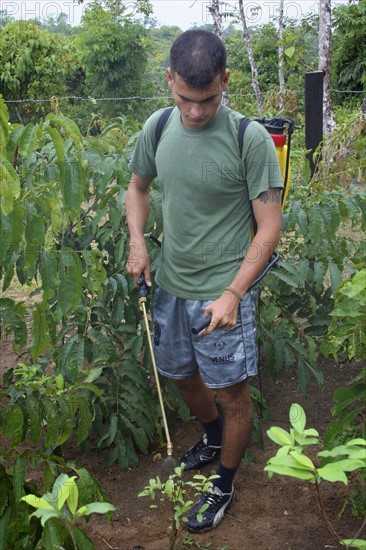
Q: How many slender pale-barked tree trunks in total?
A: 4